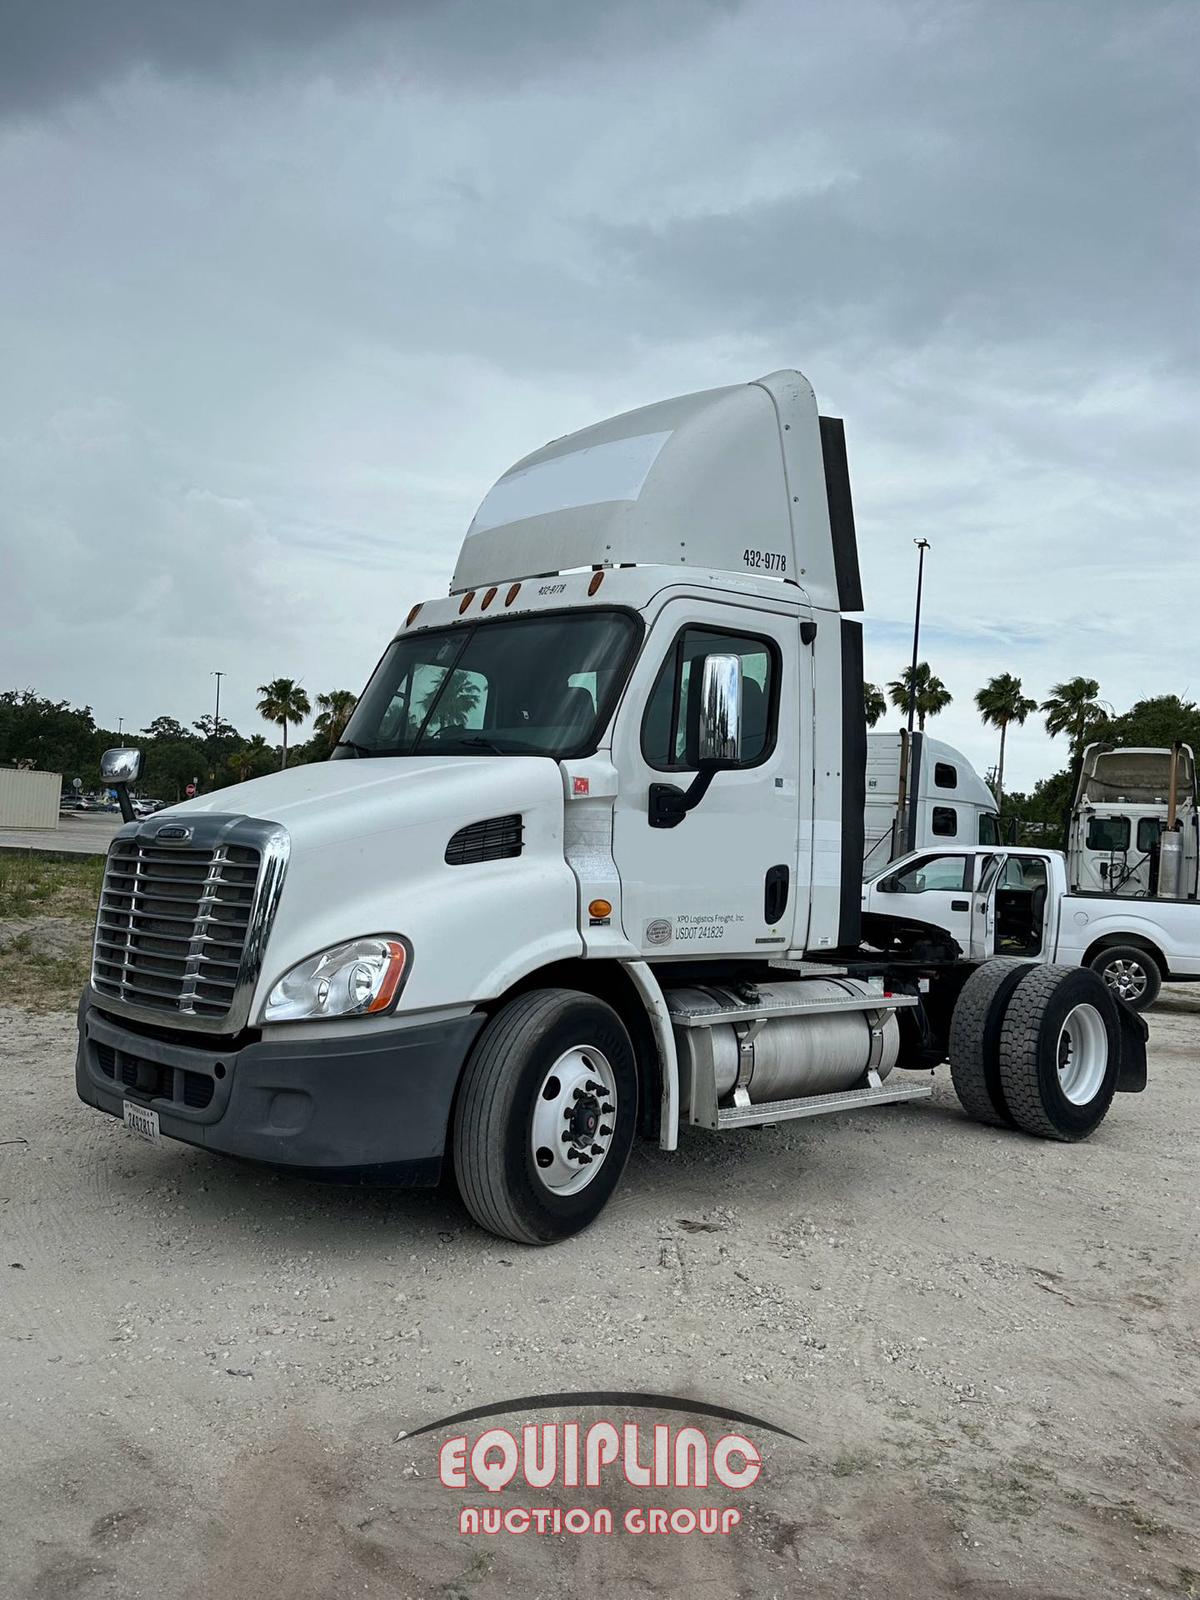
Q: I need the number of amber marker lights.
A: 6